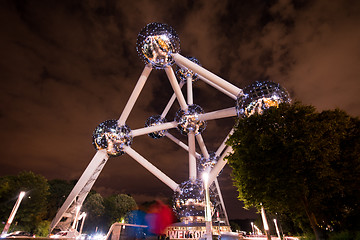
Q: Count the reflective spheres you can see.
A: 8